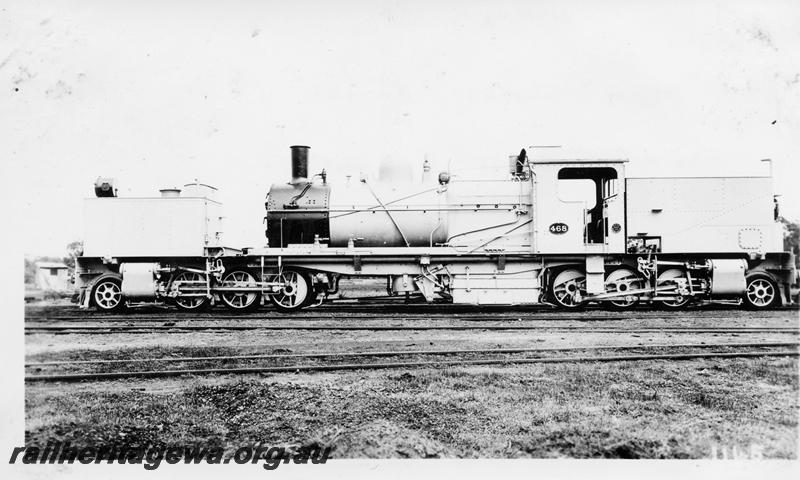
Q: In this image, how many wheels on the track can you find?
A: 8